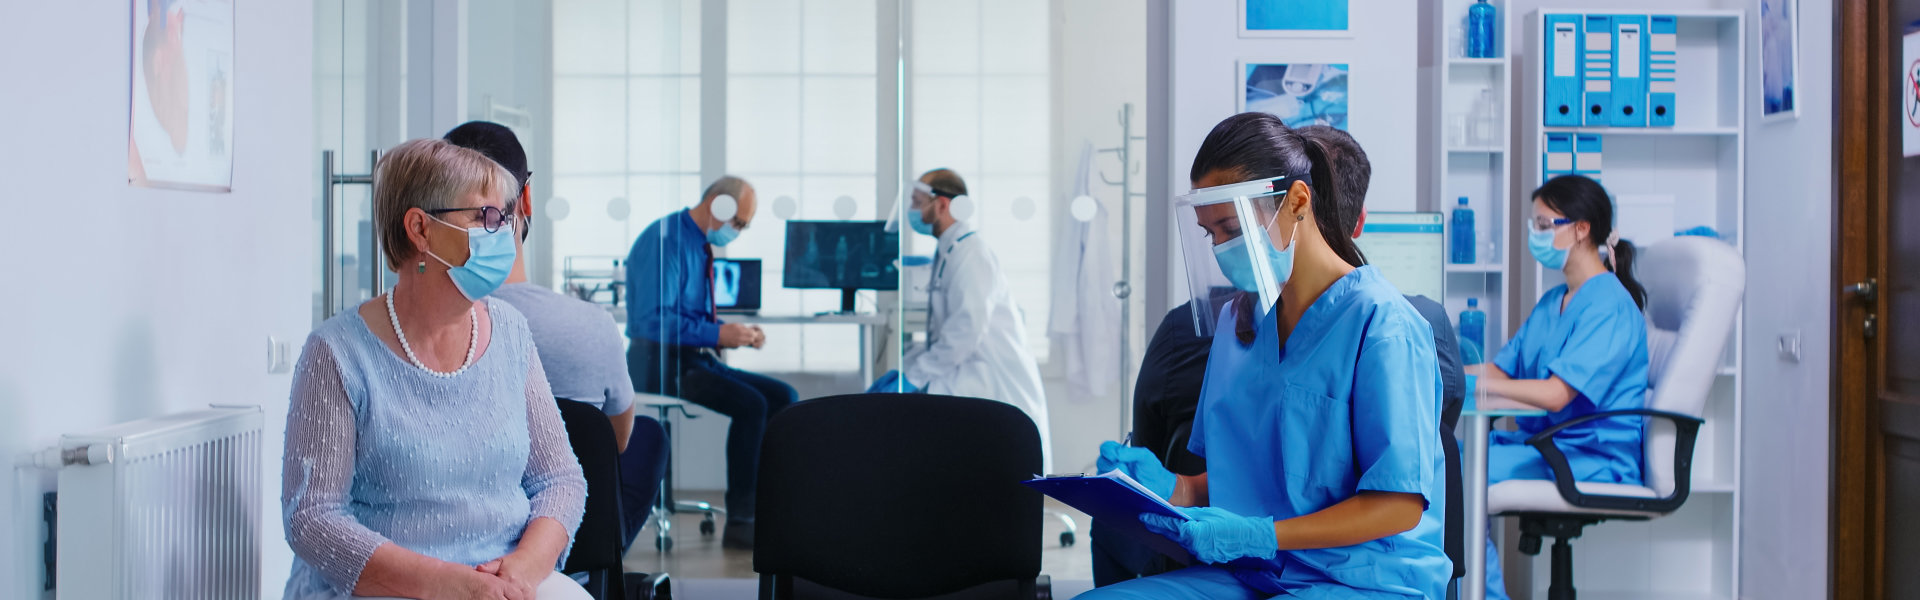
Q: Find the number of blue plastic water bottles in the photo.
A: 3